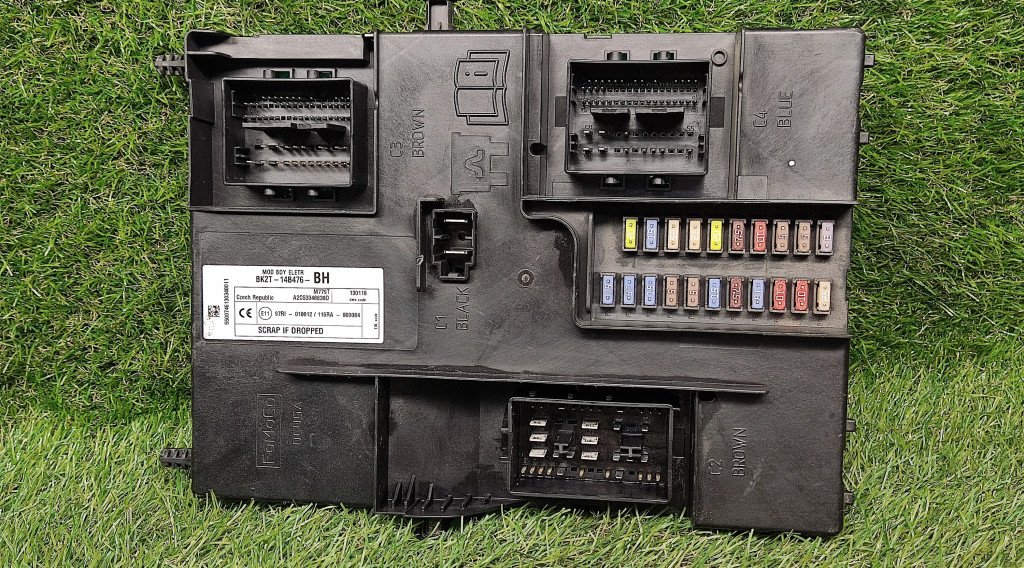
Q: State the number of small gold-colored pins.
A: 9